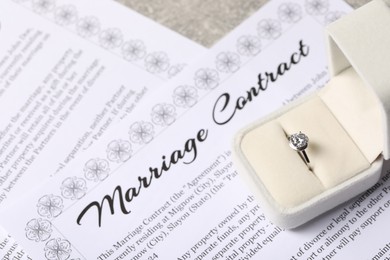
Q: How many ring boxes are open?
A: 1